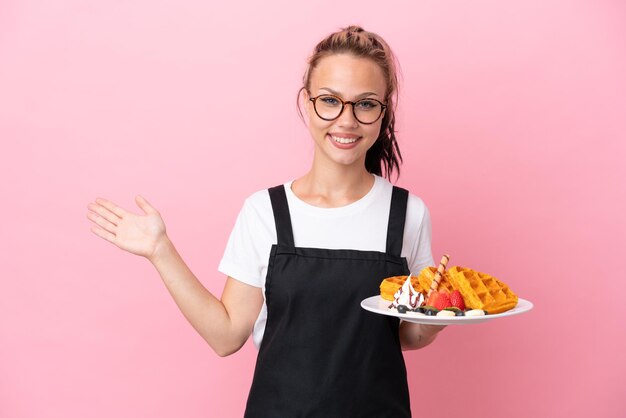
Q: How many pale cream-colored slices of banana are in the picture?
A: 3